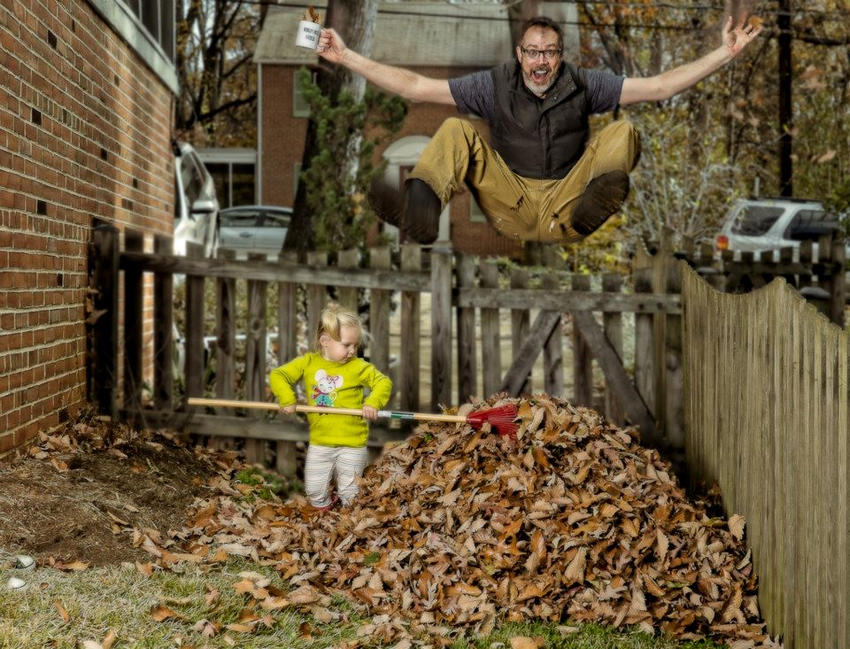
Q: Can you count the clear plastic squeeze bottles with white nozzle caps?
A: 0